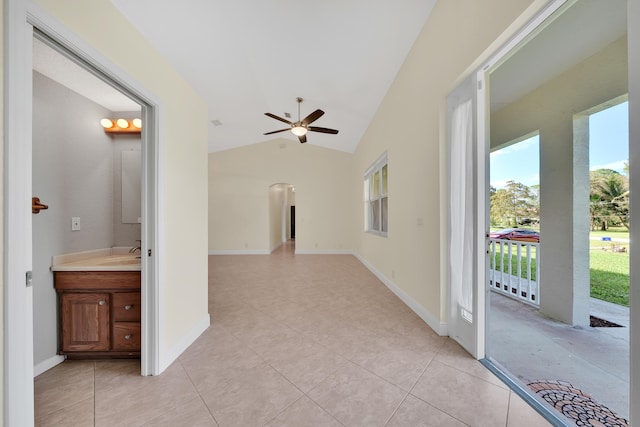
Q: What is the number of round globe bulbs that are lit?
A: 3